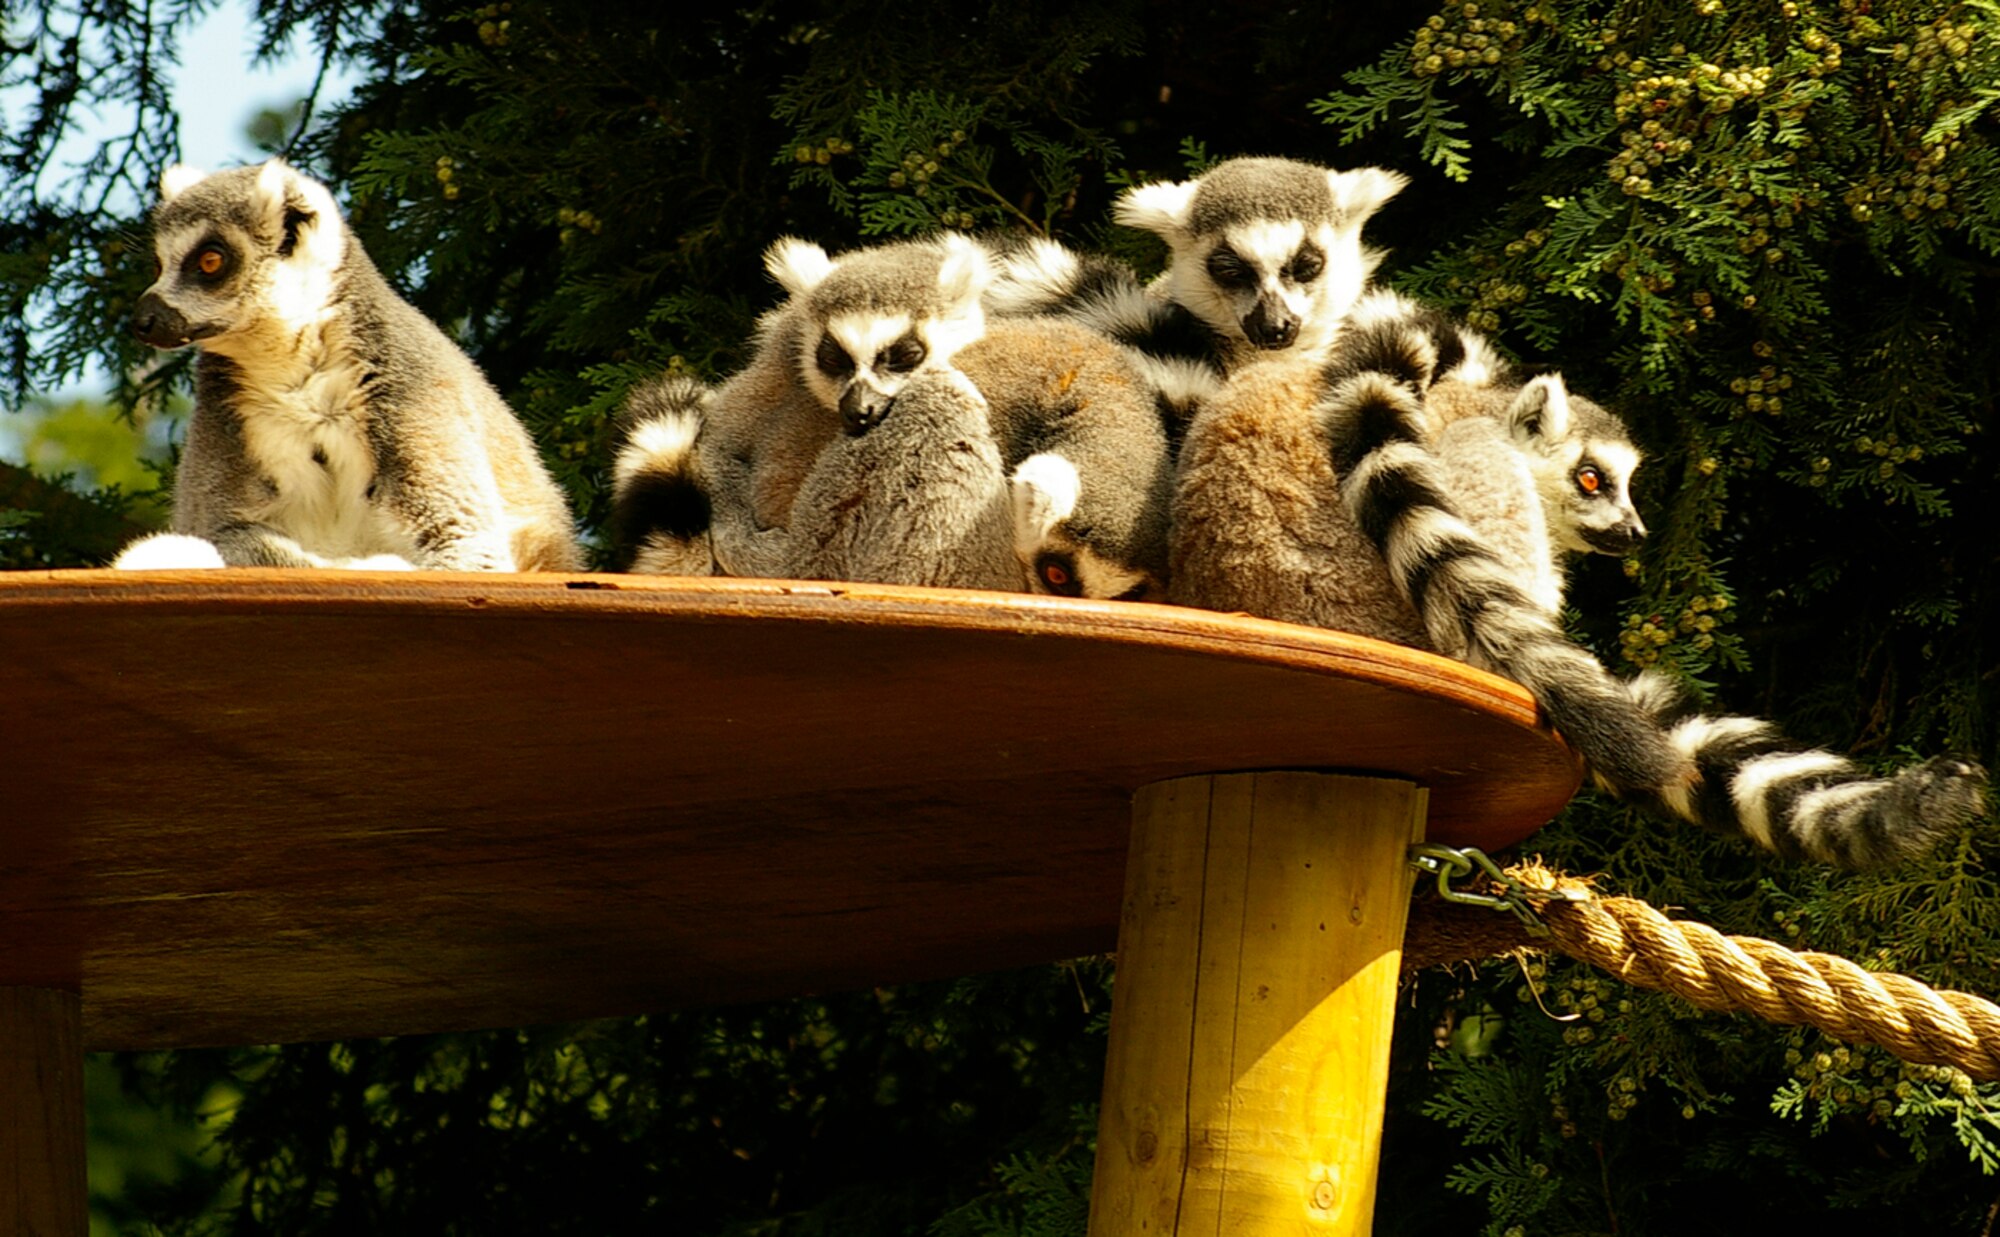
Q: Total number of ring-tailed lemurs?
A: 5